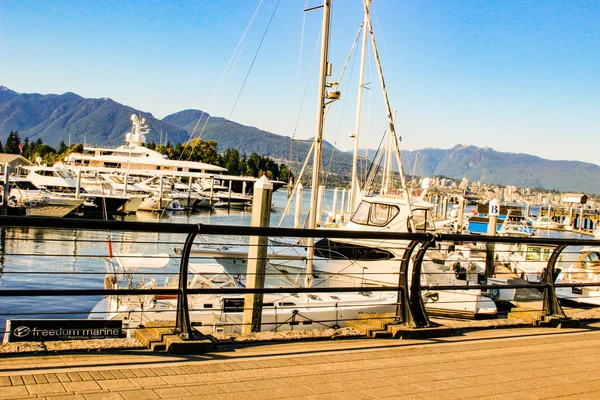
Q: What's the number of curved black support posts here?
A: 4